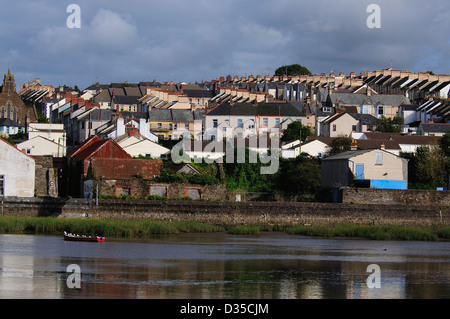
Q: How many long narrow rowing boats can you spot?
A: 1